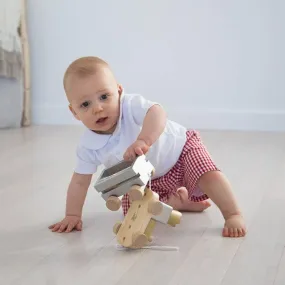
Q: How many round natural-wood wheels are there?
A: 5